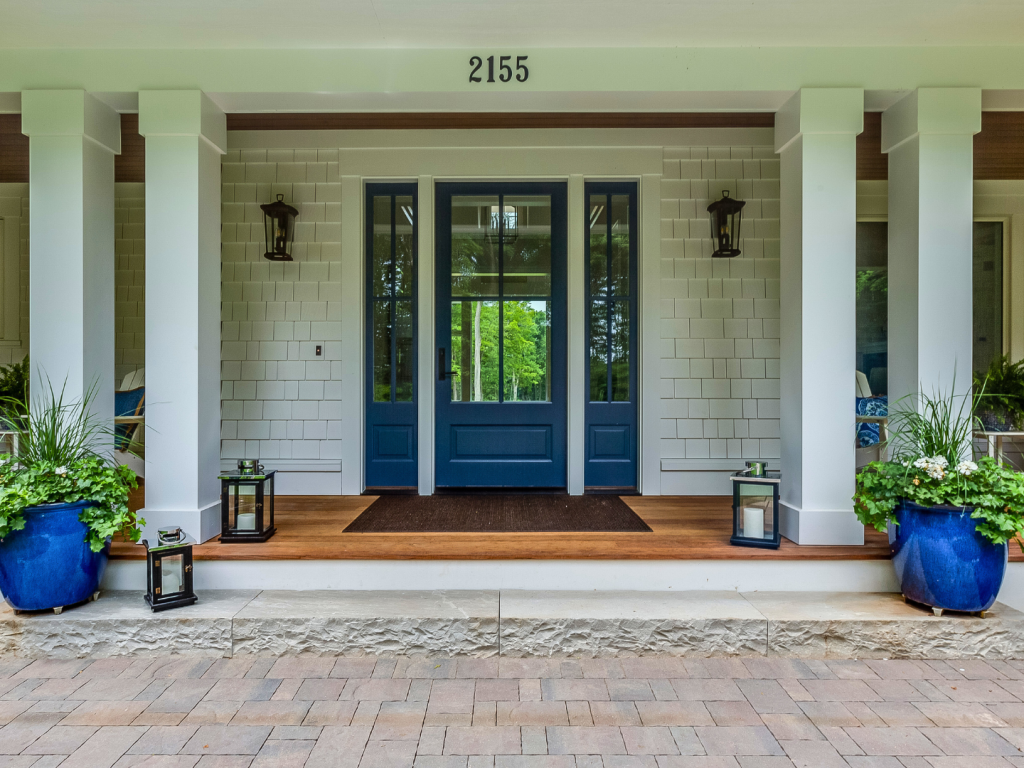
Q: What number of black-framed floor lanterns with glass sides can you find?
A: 3